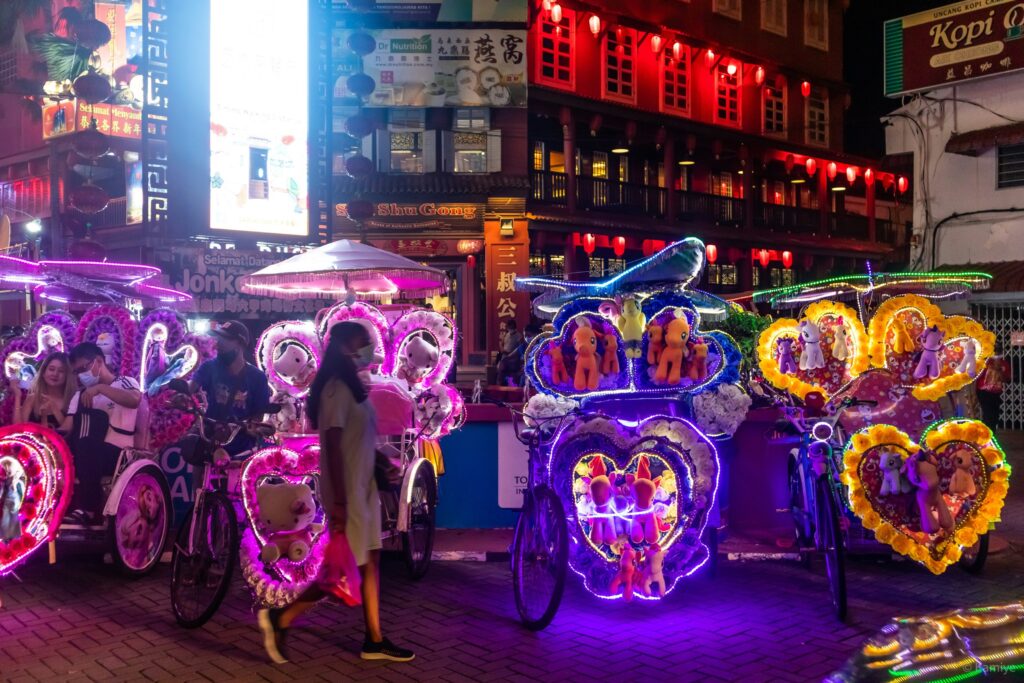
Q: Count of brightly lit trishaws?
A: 4